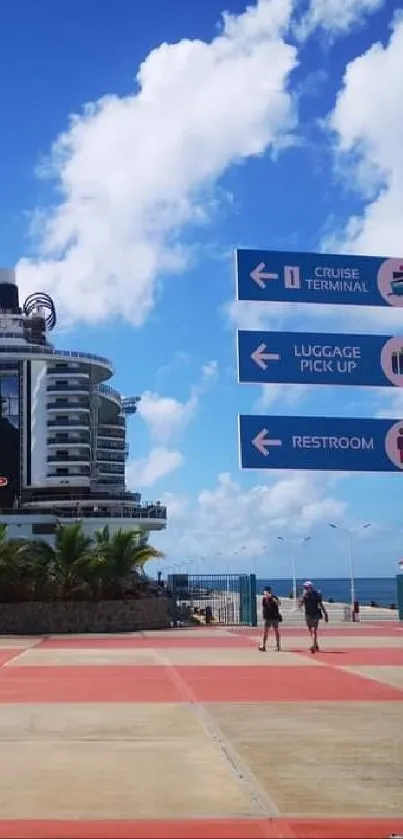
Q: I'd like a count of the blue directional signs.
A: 3